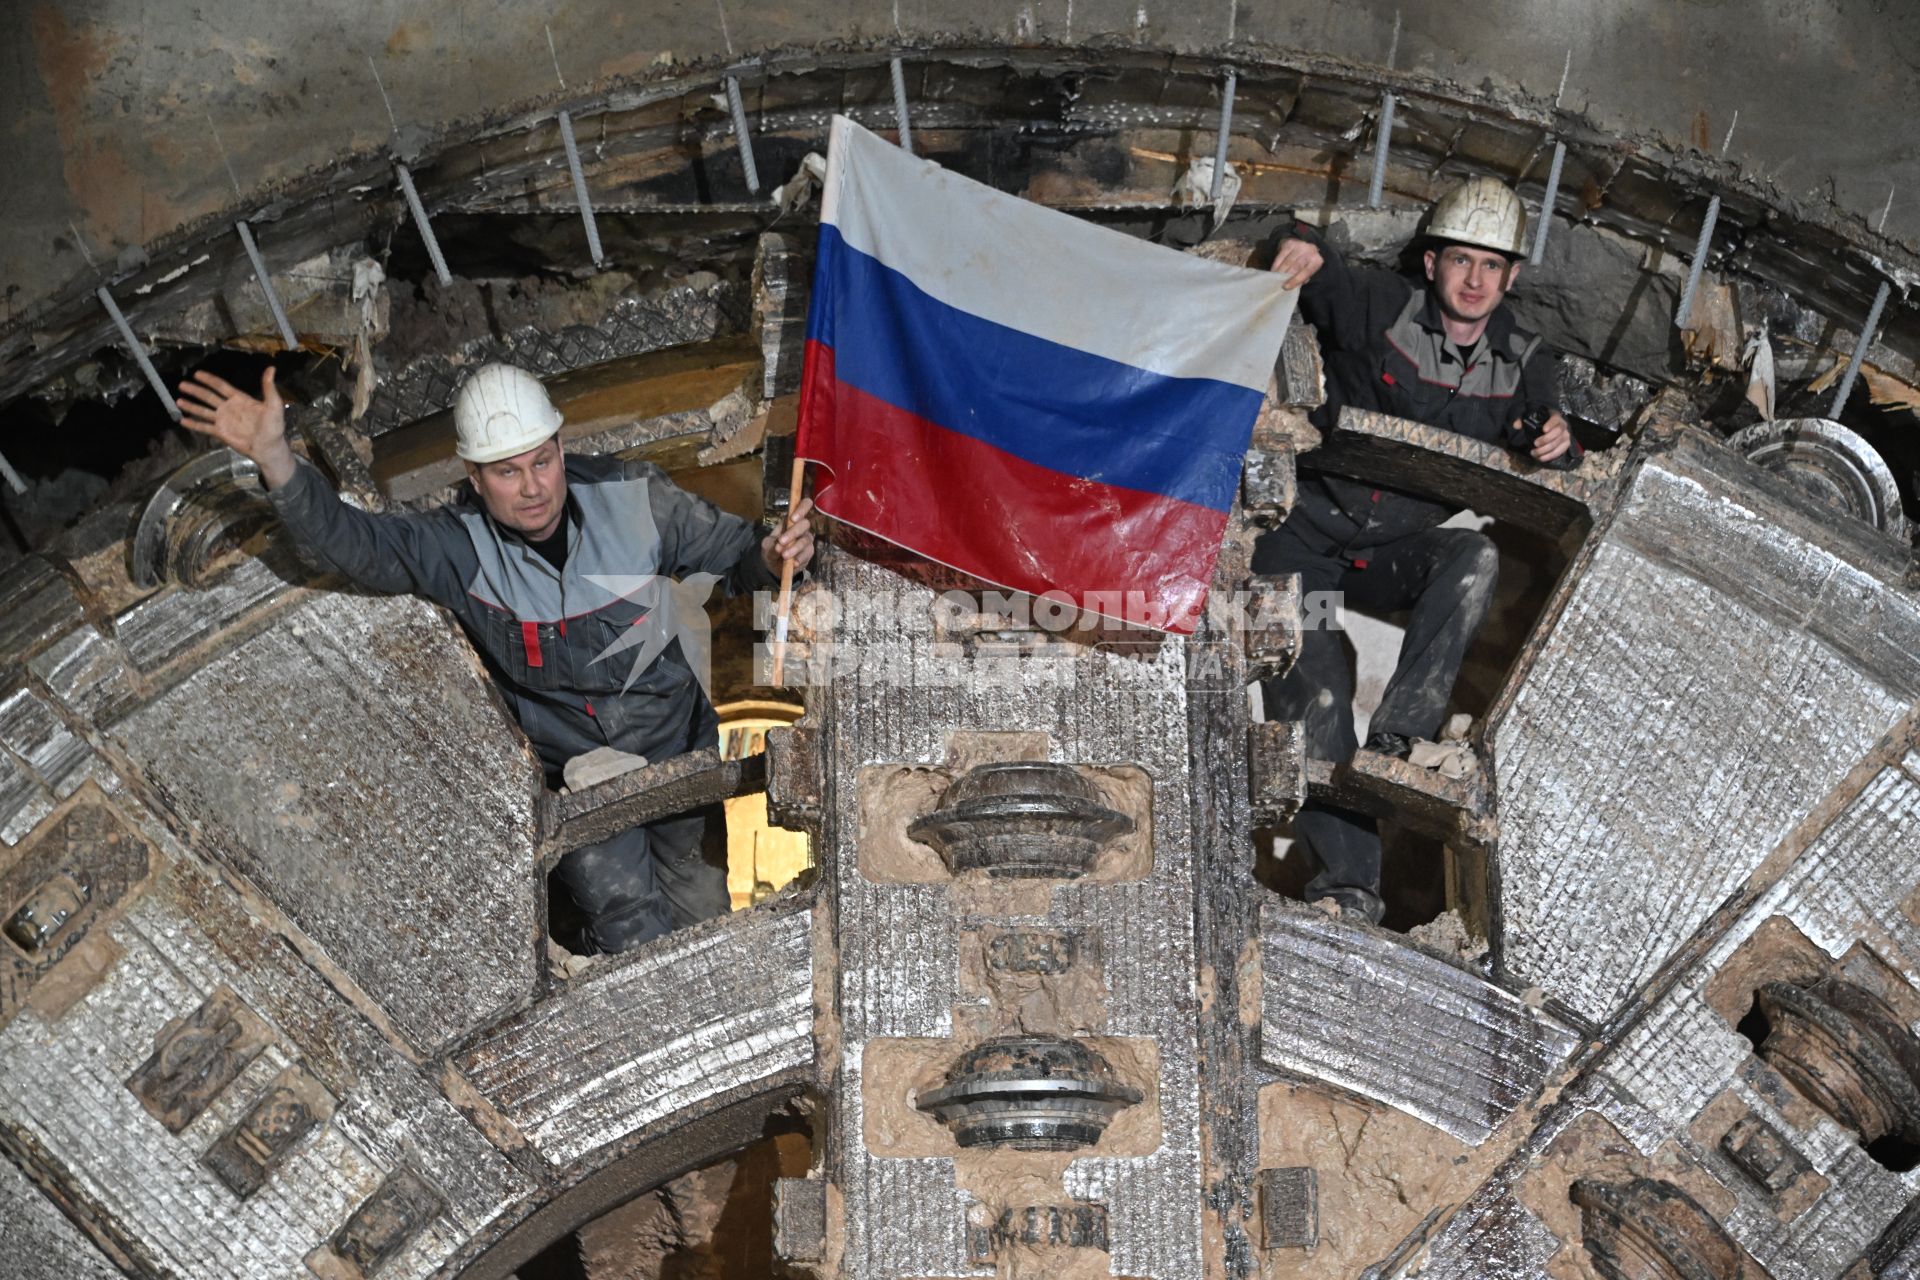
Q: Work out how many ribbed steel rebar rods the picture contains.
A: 12